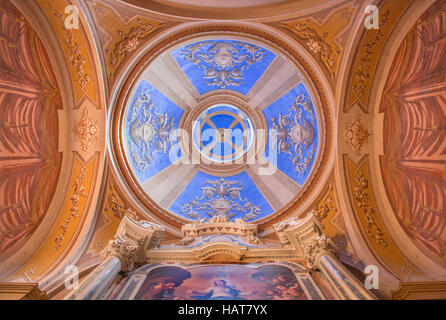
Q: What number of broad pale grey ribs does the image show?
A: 4